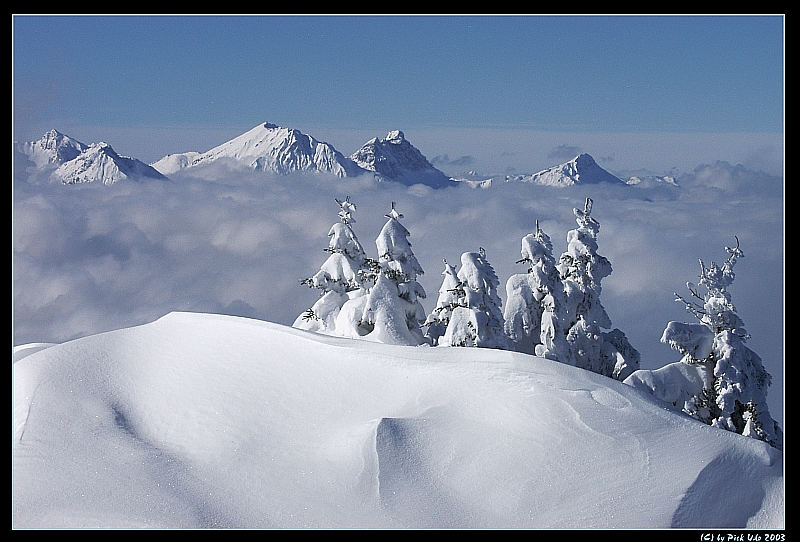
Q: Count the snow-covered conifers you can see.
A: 7